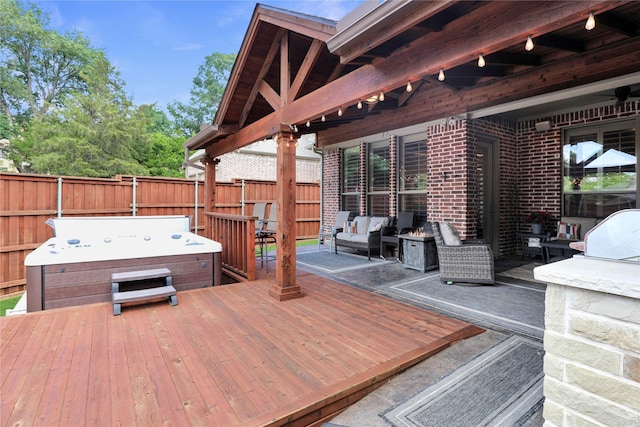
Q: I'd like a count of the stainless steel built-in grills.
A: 1